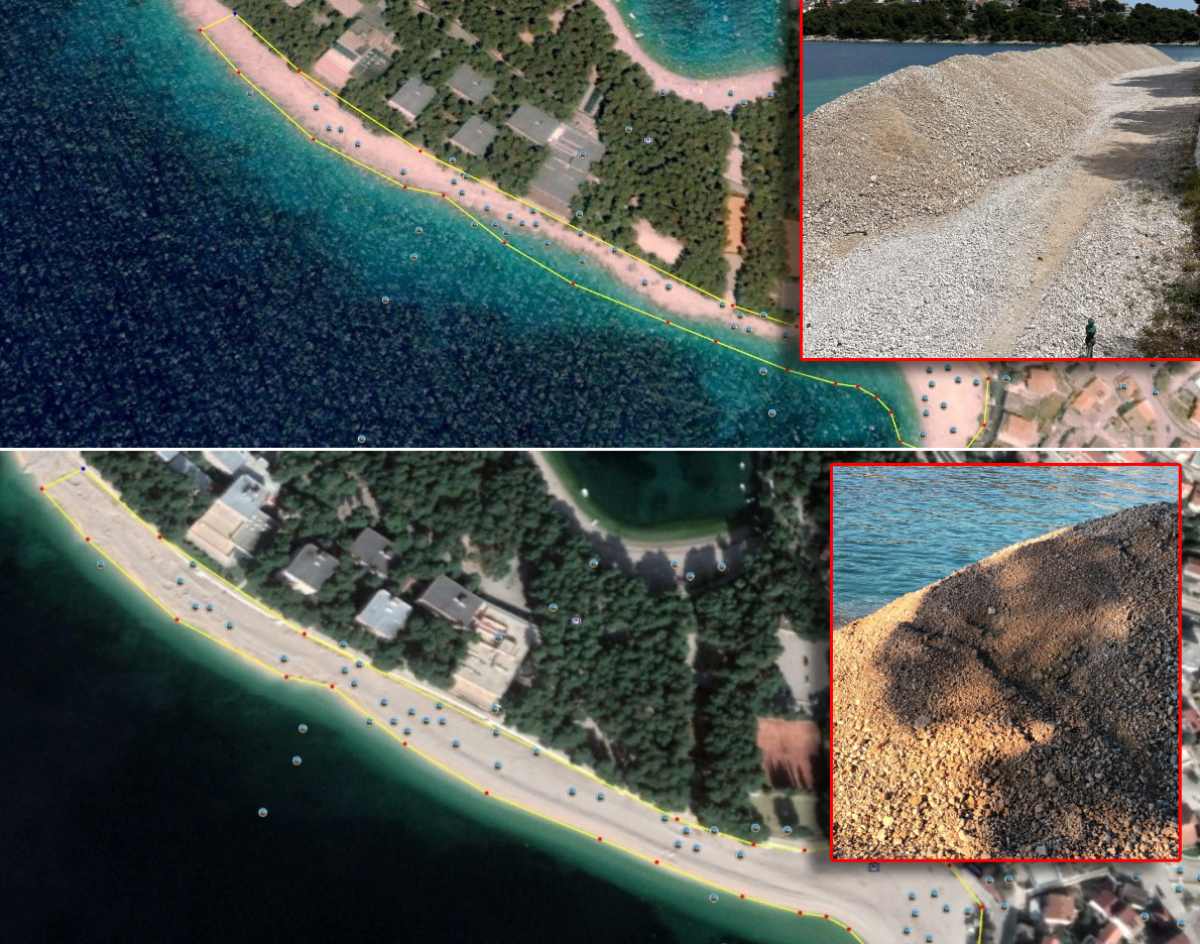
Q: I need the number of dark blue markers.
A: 2